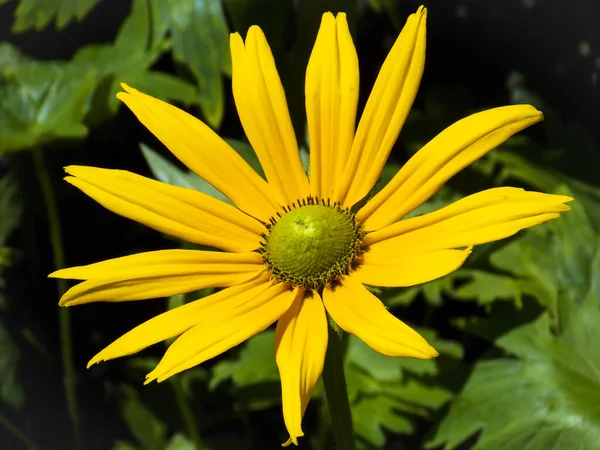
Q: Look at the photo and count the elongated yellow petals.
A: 13